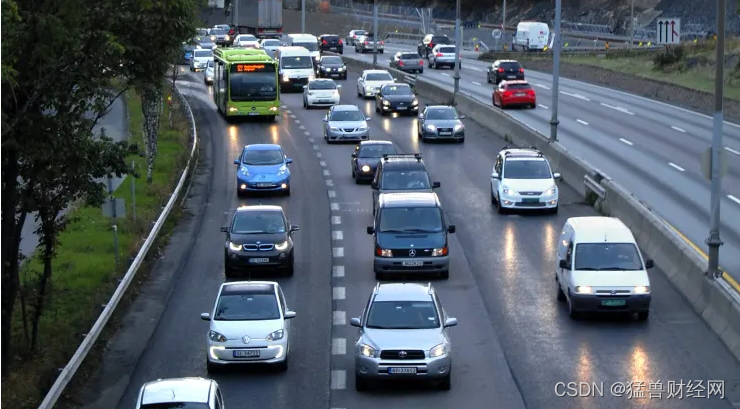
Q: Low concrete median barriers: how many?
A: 1